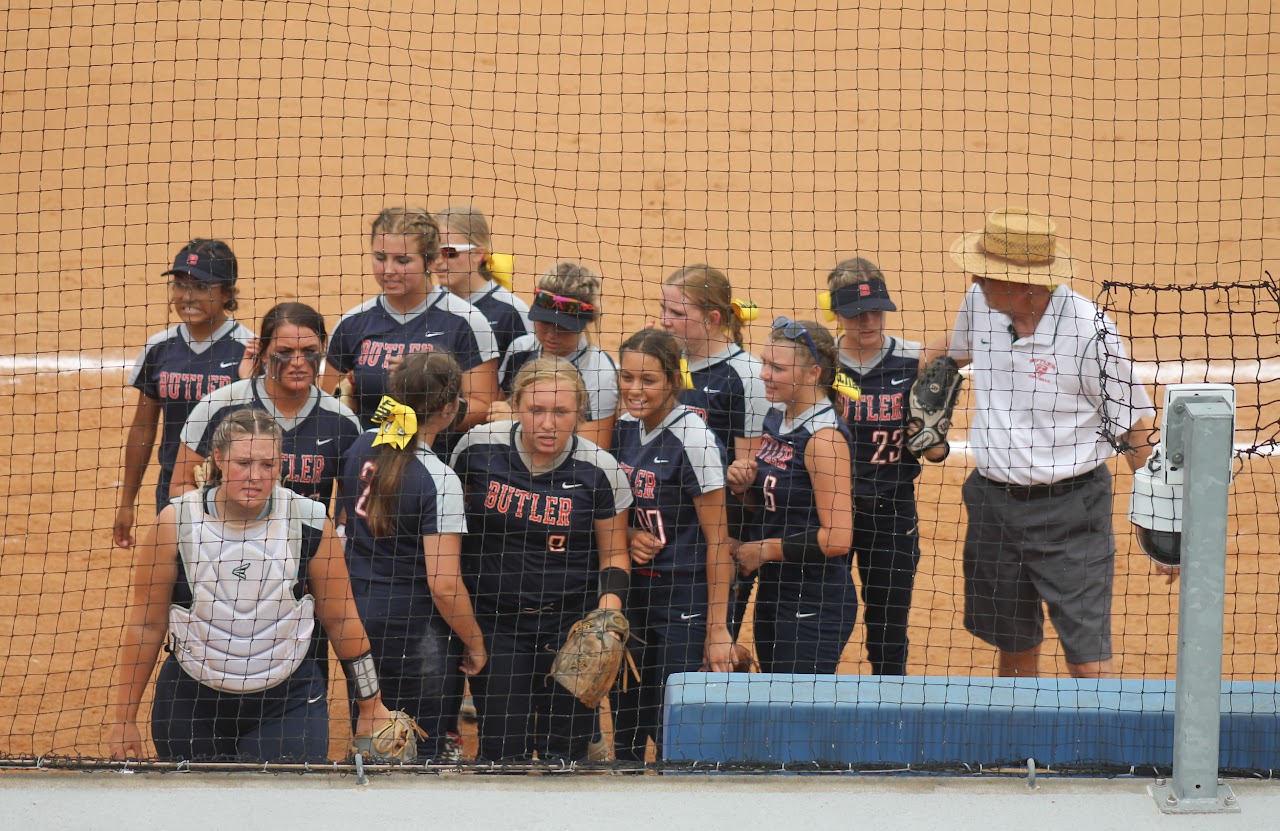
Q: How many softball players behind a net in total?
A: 12